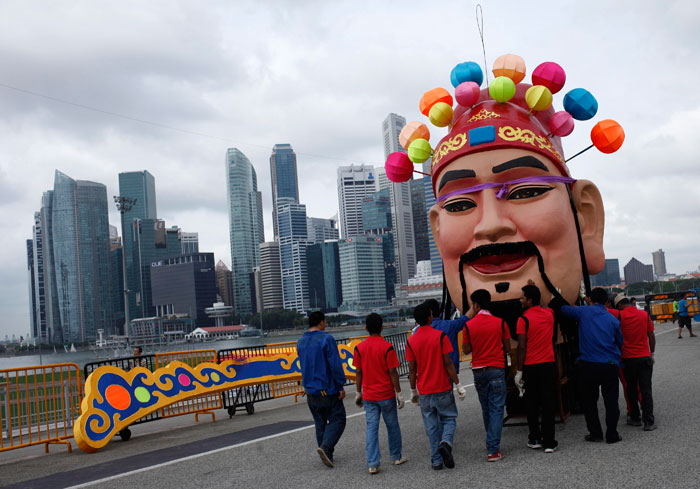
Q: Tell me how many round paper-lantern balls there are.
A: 14